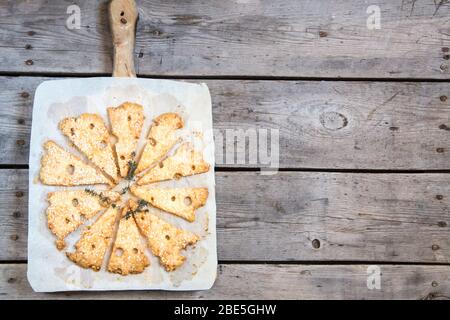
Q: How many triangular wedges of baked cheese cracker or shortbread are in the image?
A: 10